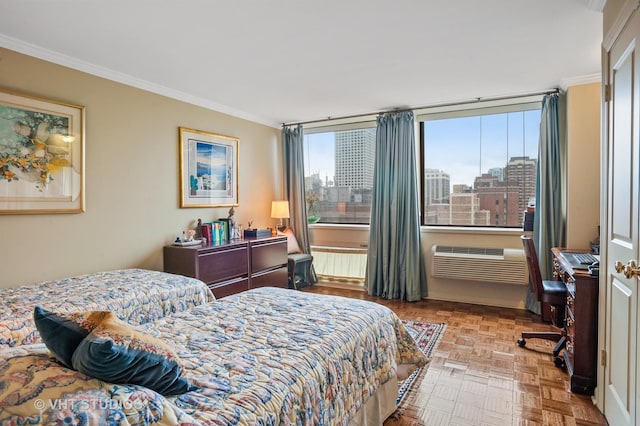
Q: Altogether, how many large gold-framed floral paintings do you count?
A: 1